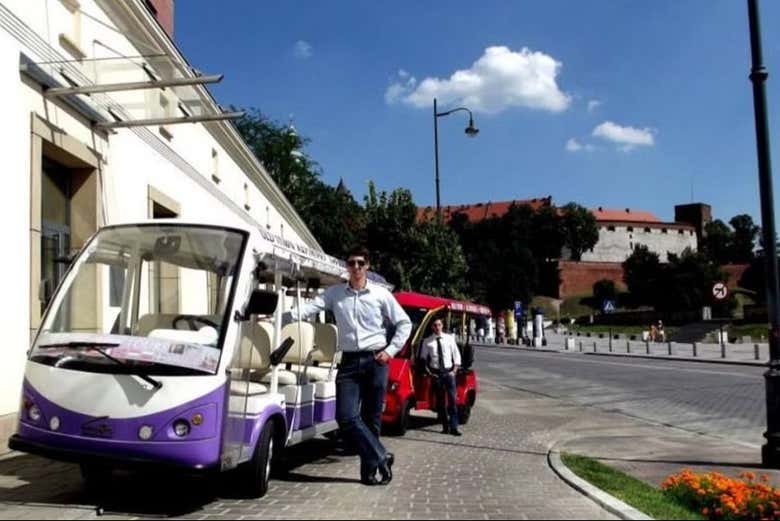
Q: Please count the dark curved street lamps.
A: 1